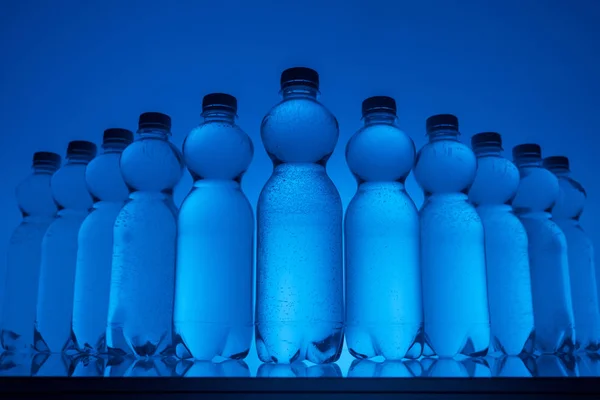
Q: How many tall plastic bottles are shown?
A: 11